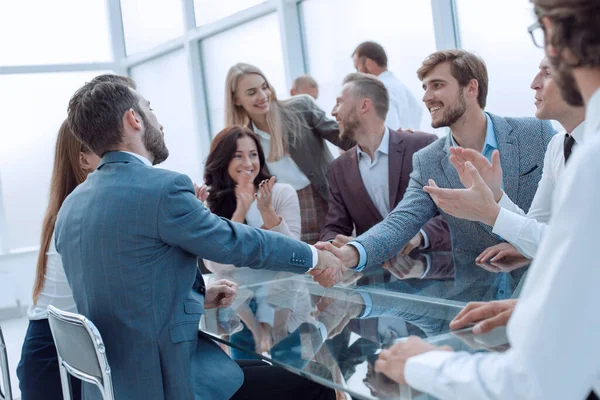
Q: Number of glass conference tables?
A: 1